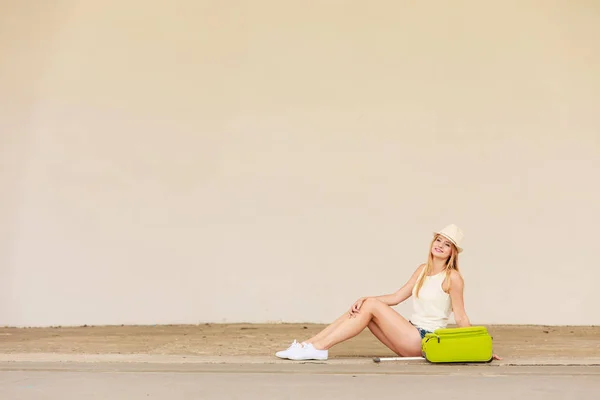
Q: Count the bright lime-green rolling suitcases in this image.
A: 1